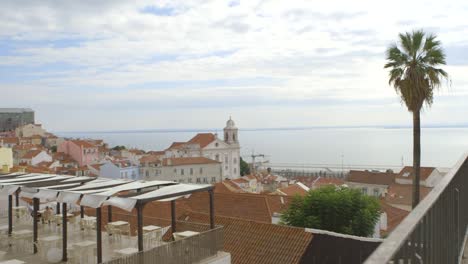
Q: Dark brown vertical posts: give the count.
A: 11